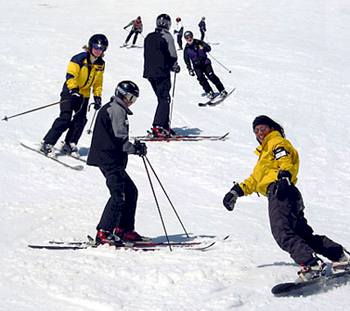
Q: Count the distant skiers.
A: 3